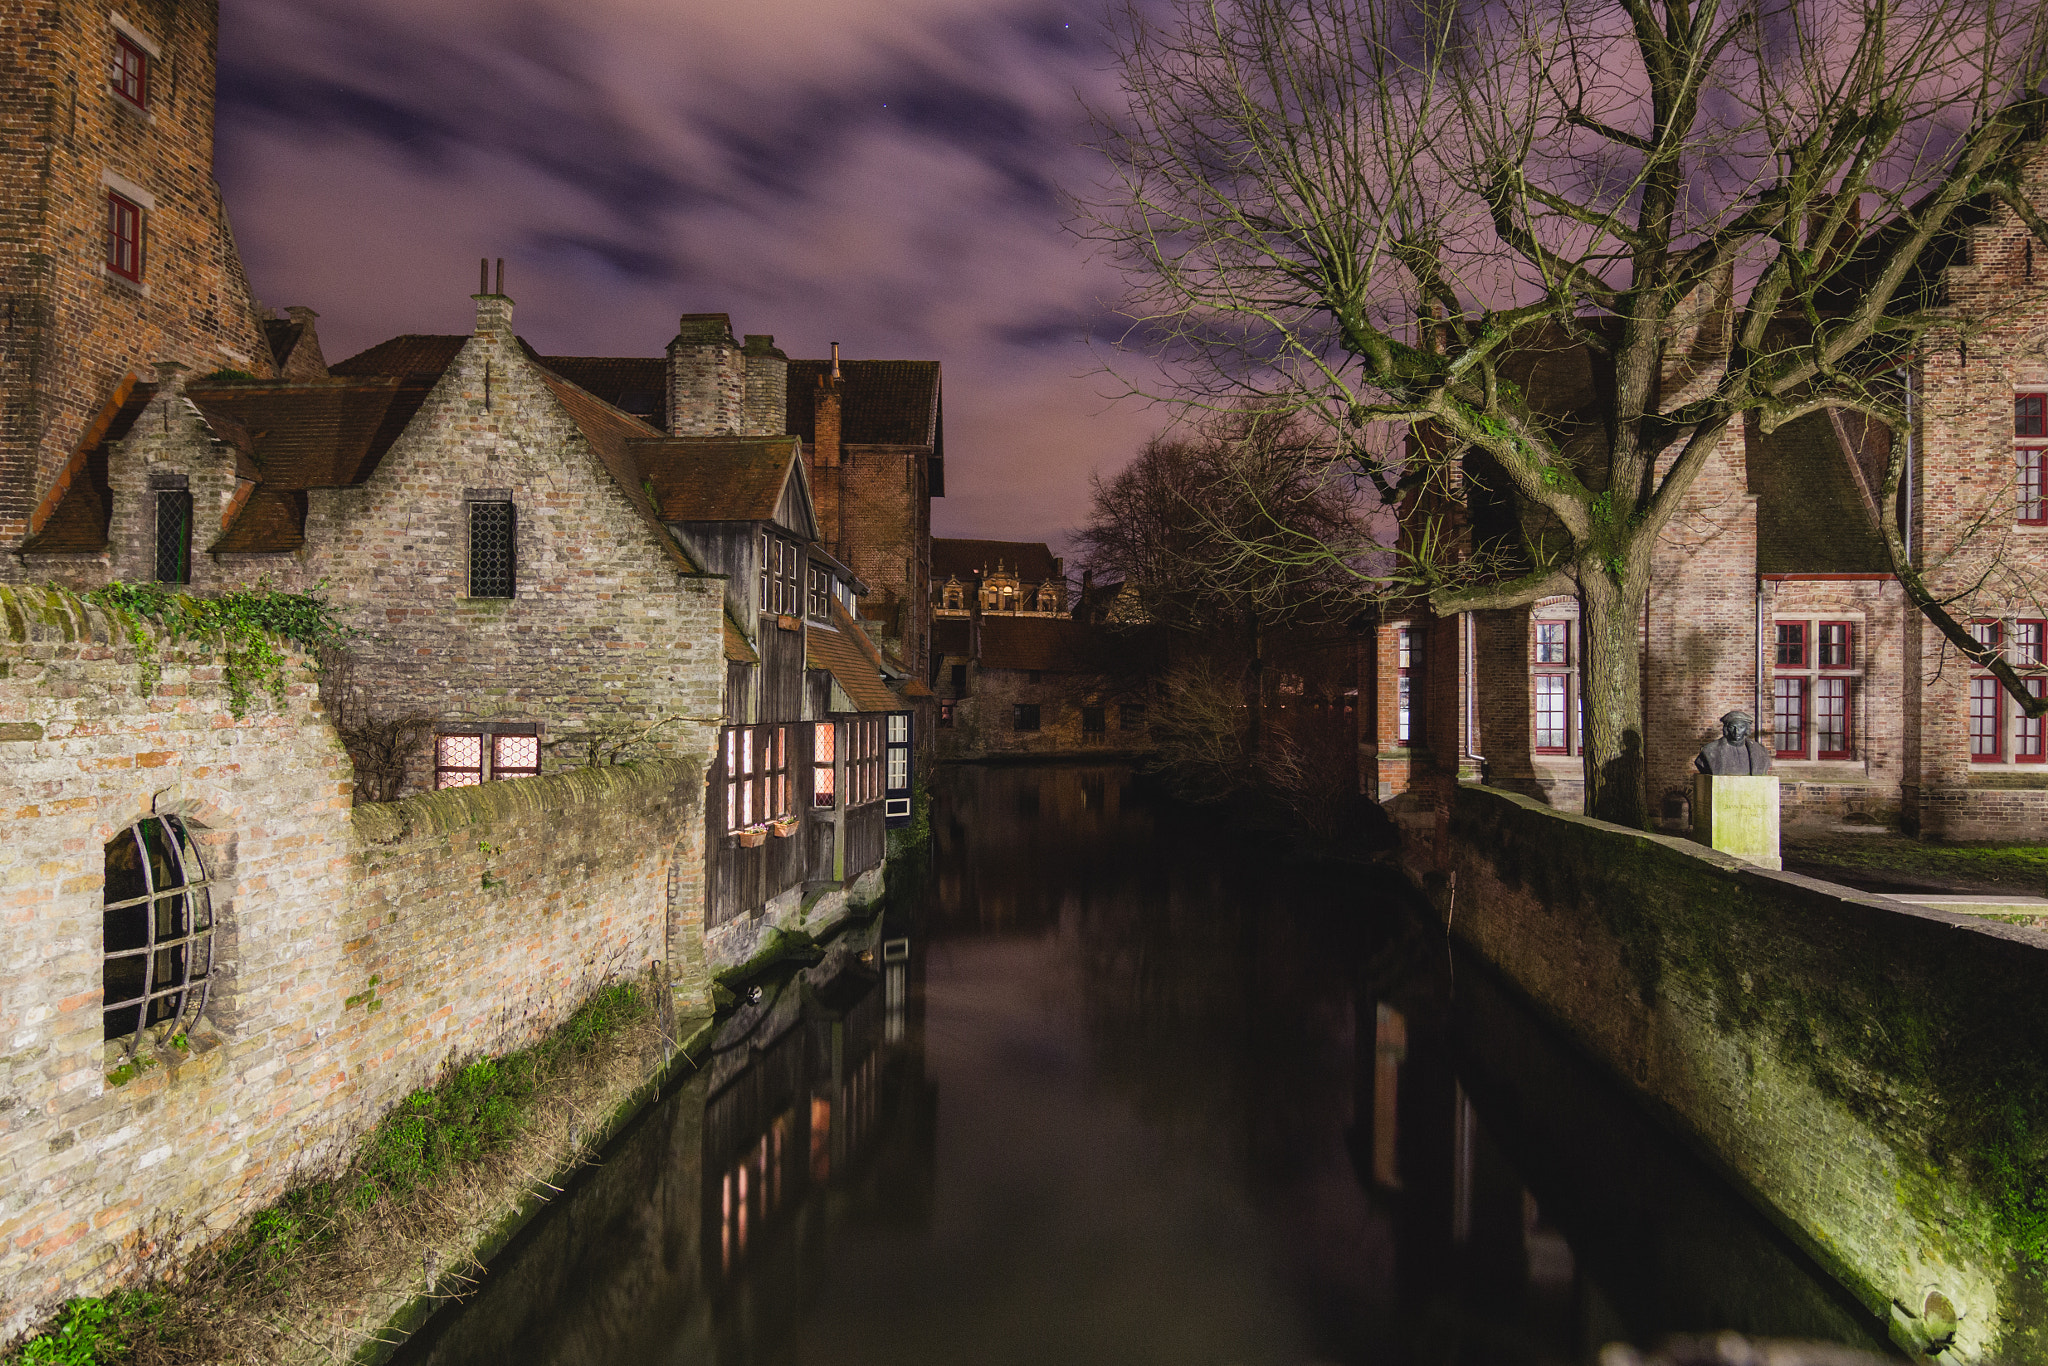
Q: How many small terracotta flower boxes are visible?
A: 3